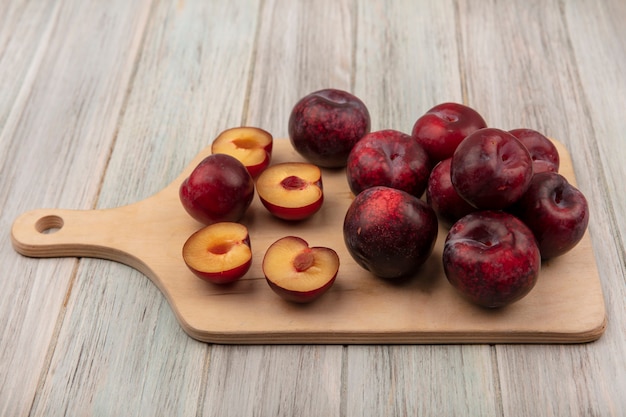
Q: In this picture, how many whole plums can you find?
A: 10